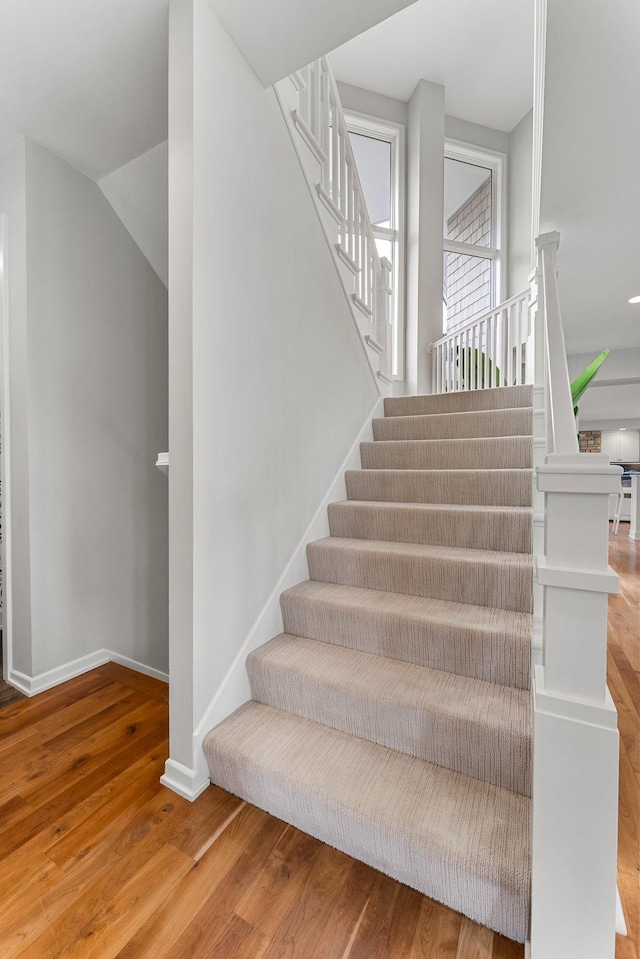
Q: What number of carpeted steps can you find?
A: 9